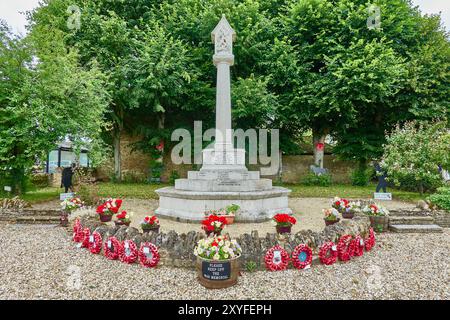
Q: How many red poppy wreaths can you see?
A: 12